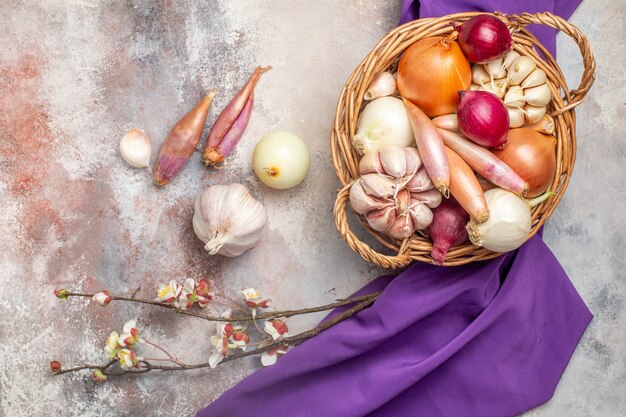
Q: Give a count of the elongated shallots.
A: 5